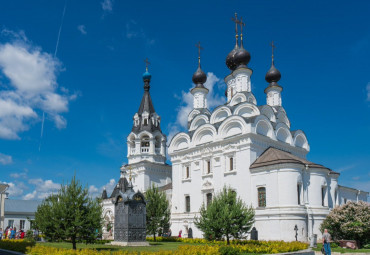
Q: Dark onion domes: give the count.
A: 4